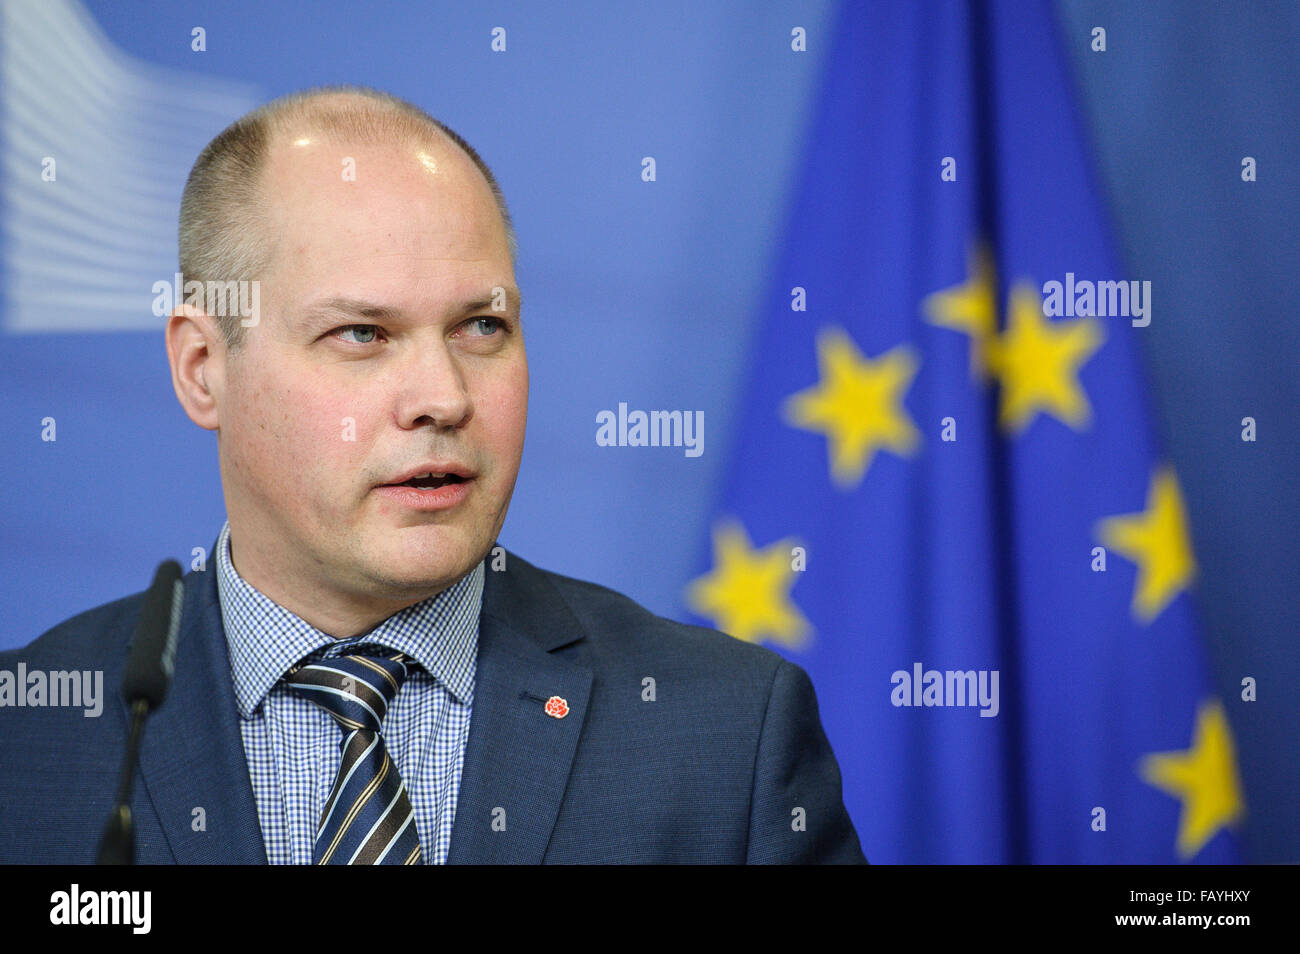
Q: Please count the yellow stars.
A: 6